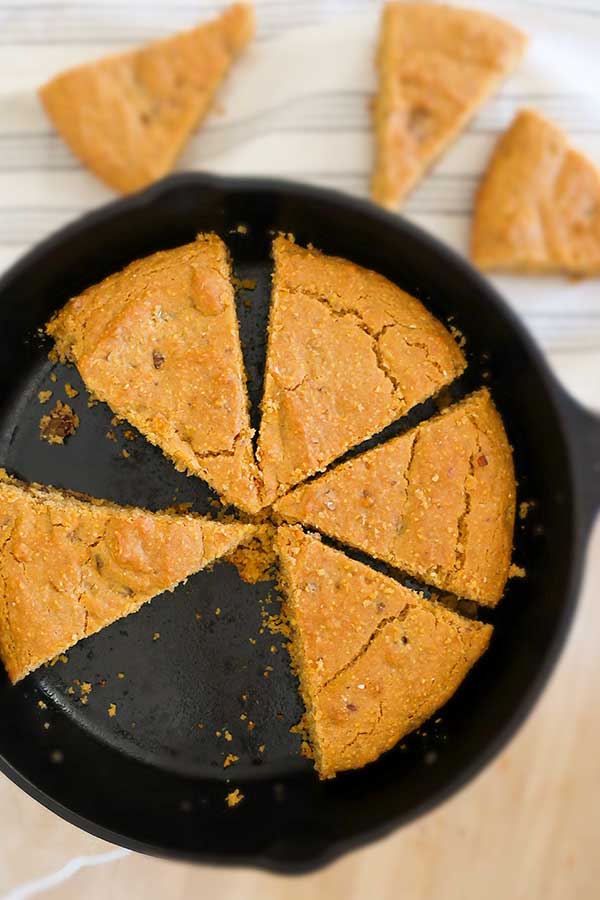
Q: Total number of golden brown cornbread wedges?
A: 8